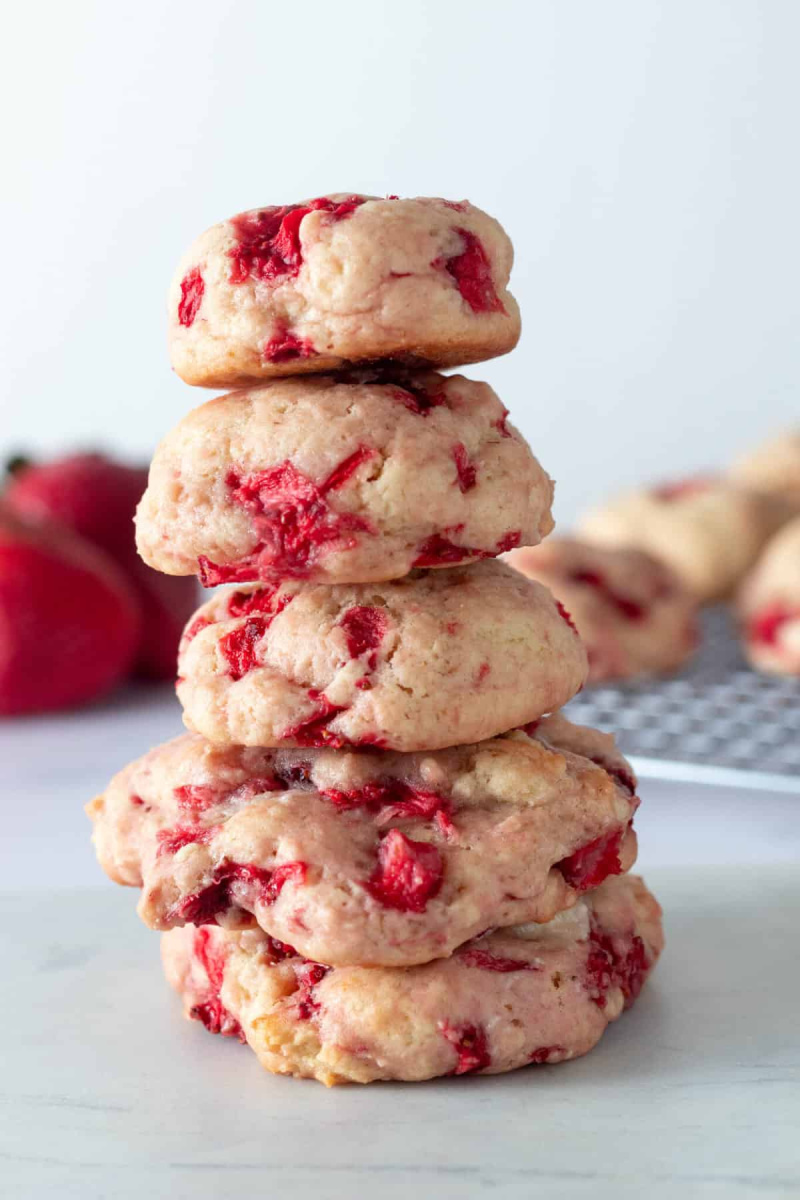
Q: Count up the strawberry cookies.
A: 9